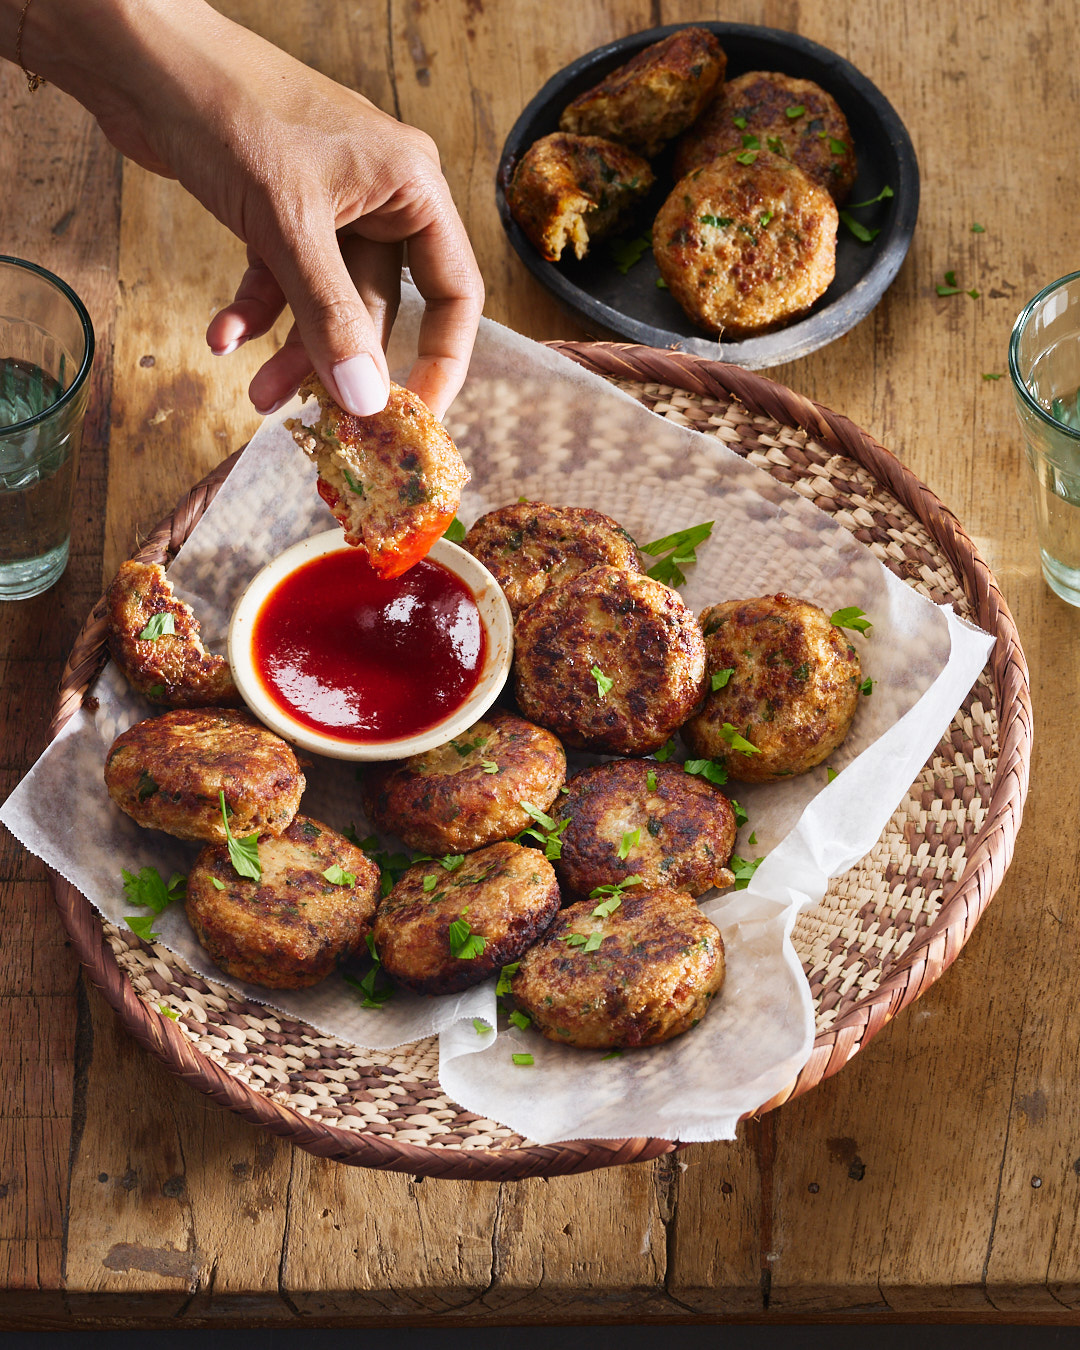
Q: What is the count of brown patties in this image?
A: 15